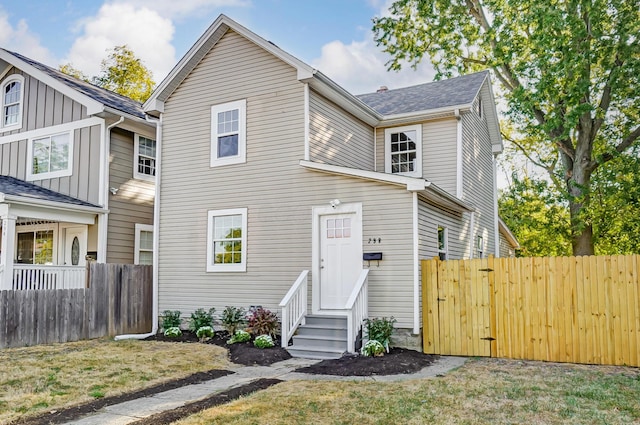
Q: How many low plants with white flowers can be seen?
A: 5